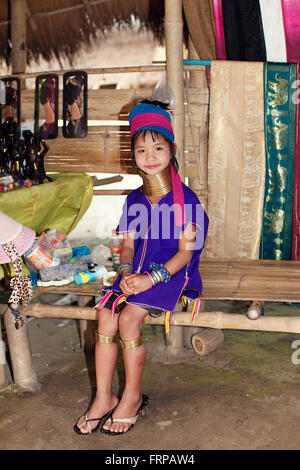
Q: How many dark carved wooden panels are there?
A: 3